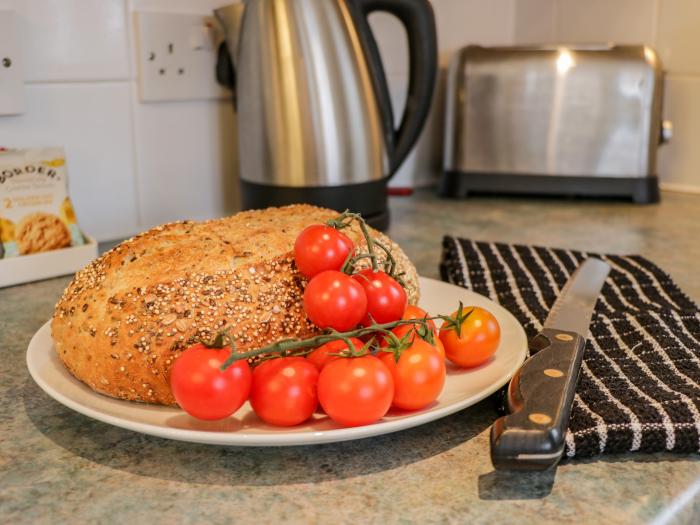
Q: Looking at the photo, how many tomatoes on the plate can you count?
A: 11